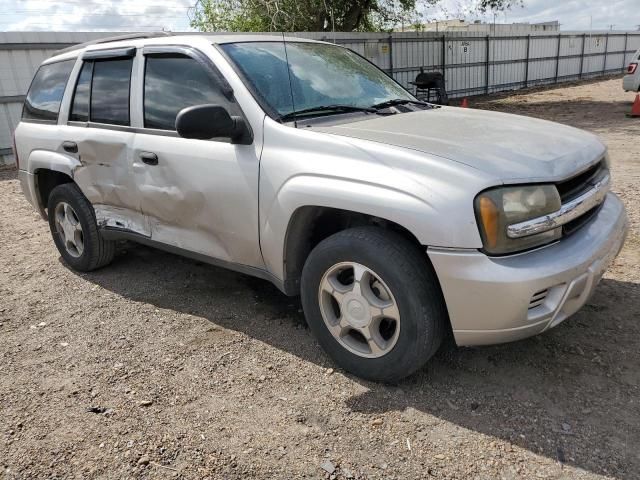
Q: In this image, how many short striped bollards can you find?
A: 0